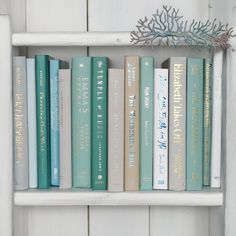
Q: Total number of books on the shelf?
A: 15